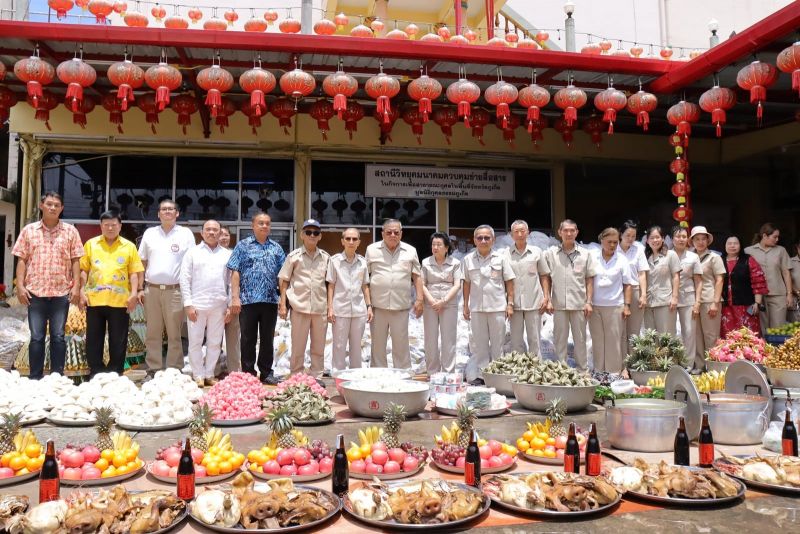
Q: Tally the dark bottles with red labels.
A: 7